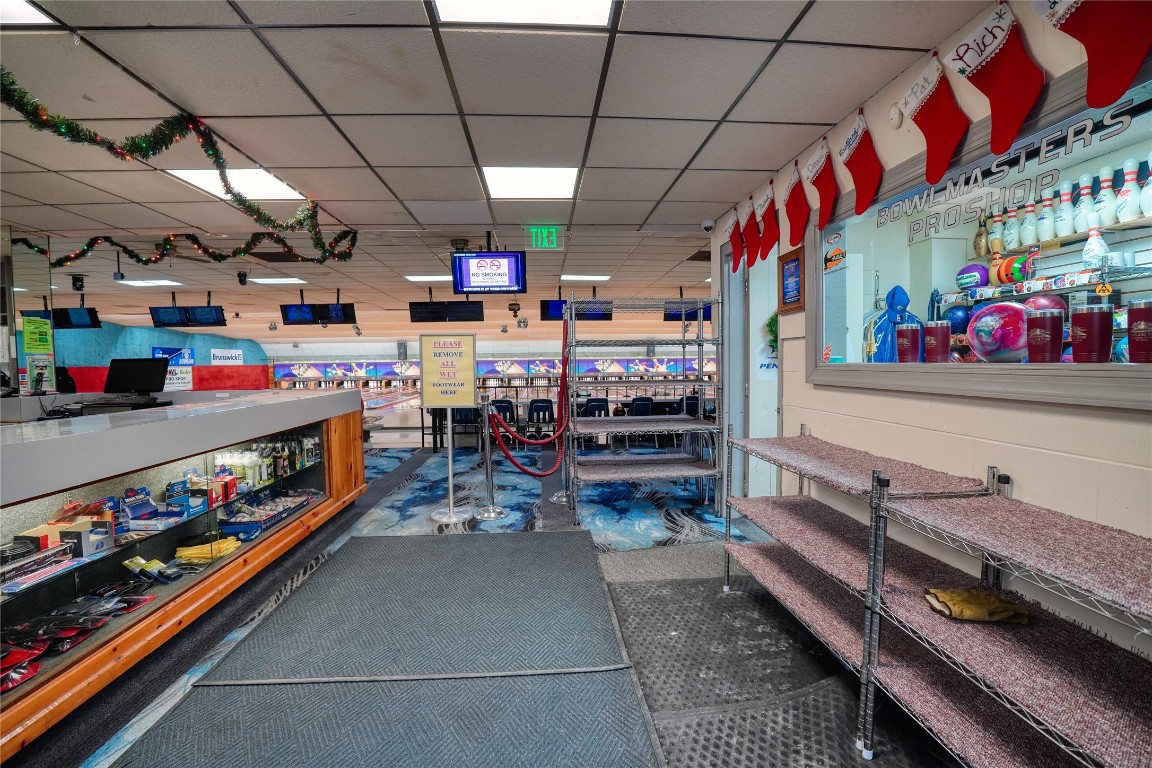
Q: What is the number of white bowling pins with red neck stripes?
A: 10